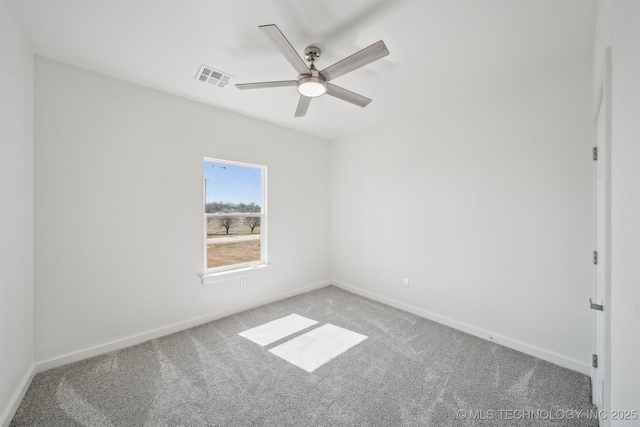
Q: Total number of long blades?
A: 5